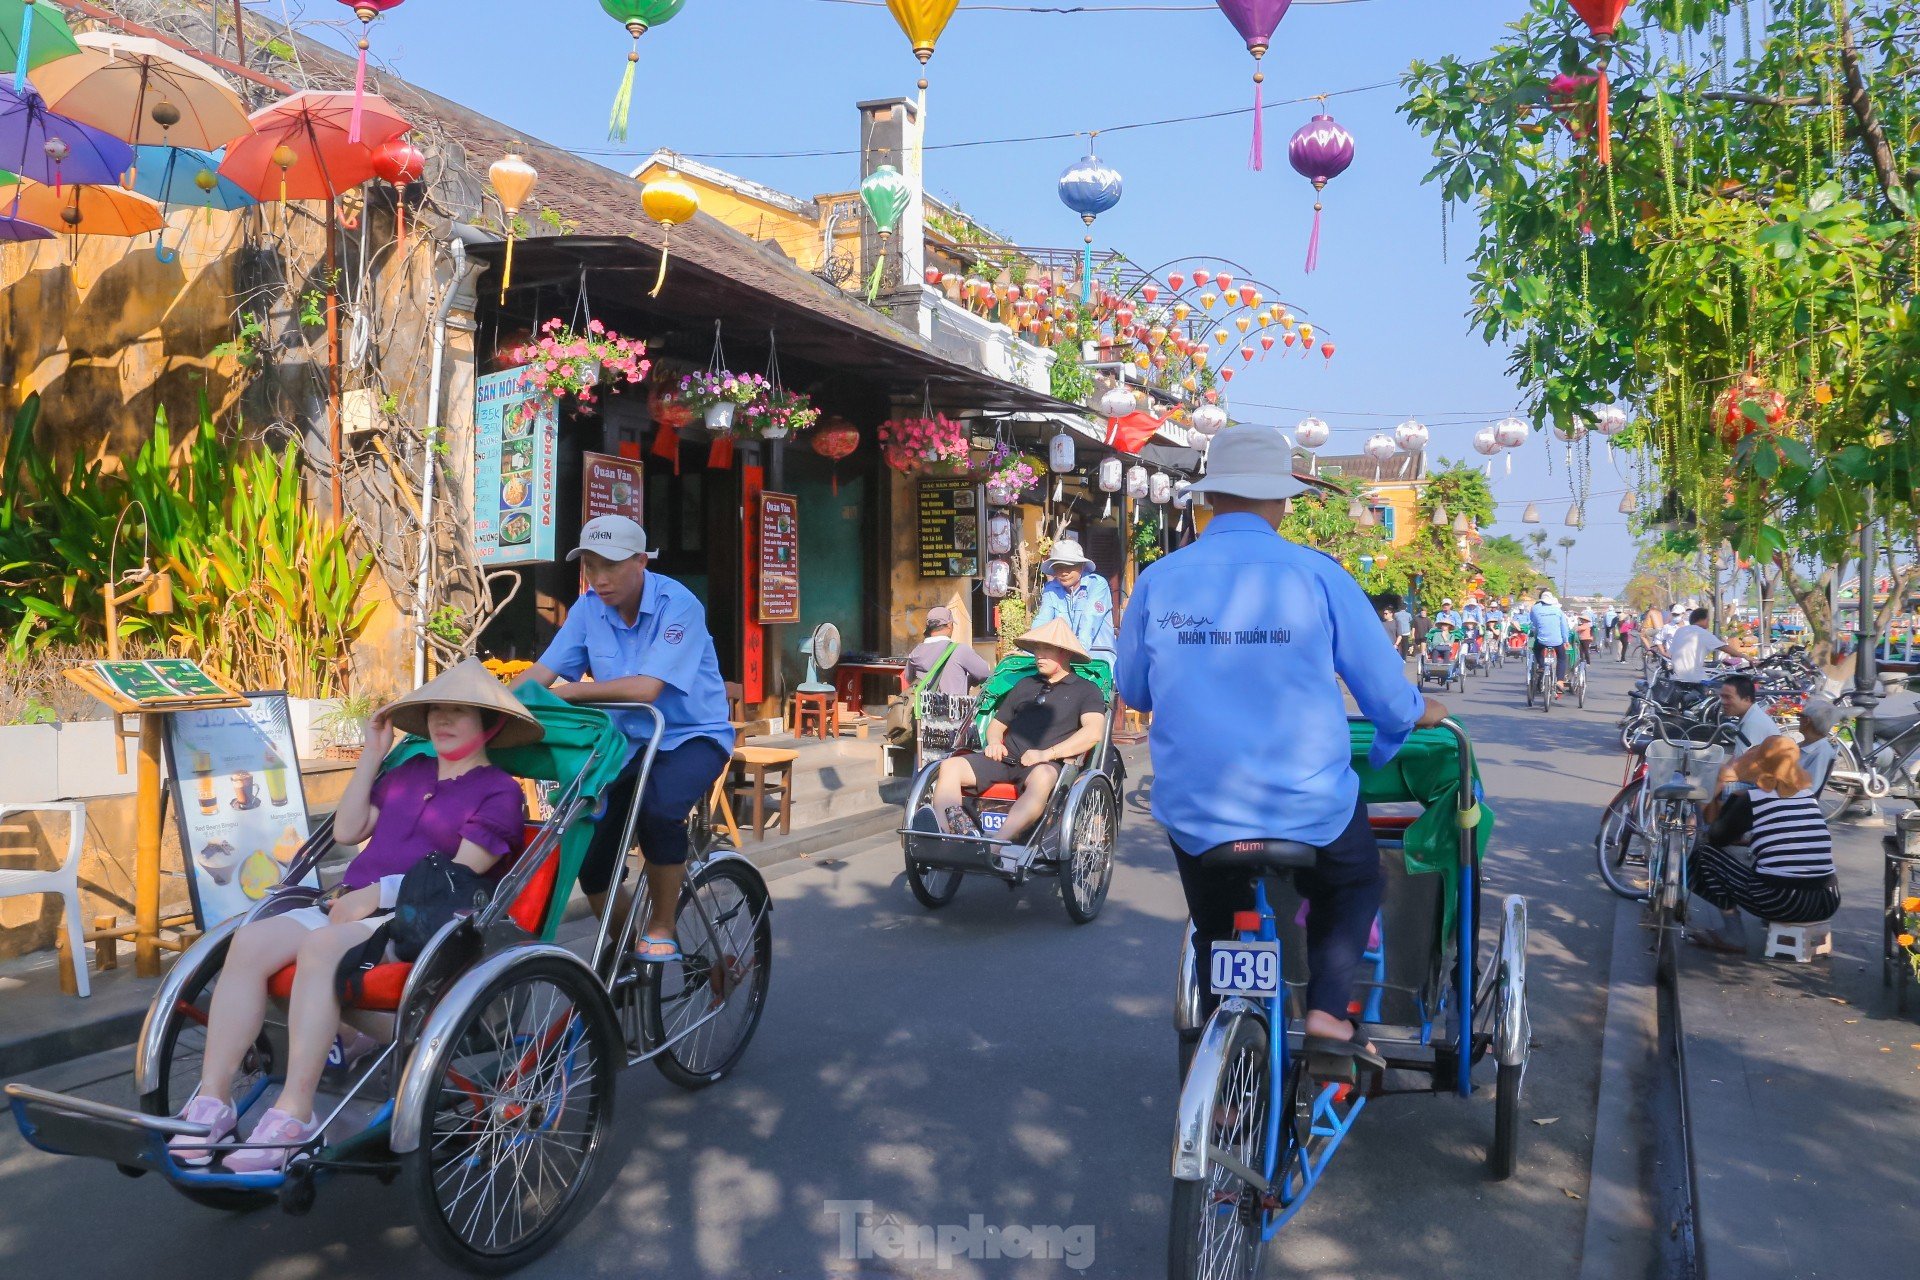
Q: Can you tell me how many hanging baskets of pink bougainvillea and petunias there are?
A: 5